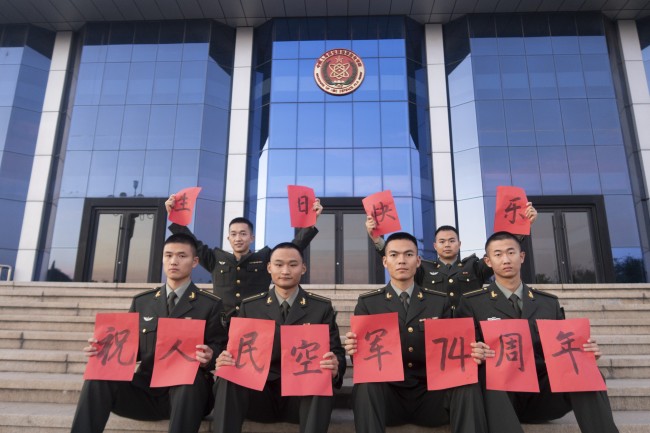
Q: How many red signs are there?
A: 12